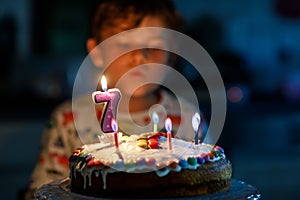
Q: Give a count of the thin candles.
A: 4